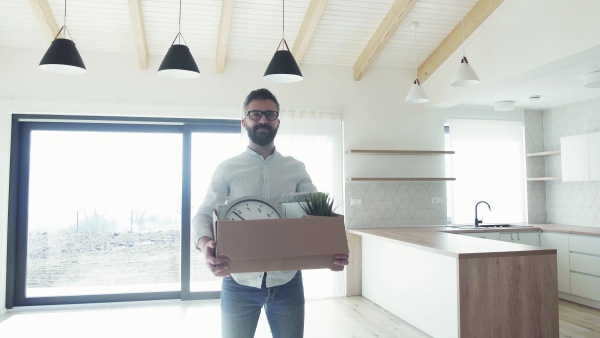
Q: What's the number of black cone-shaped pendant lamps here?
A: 3